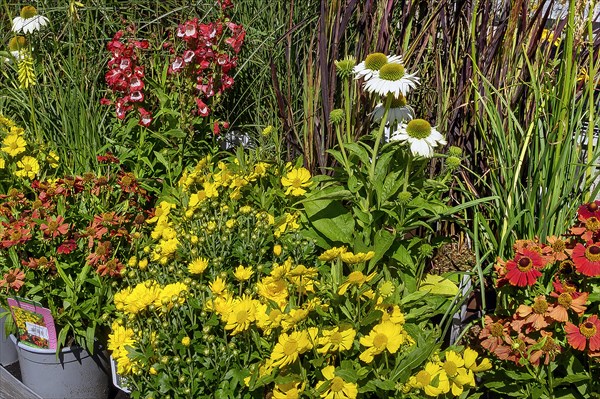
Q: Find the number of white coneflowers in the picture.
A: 6